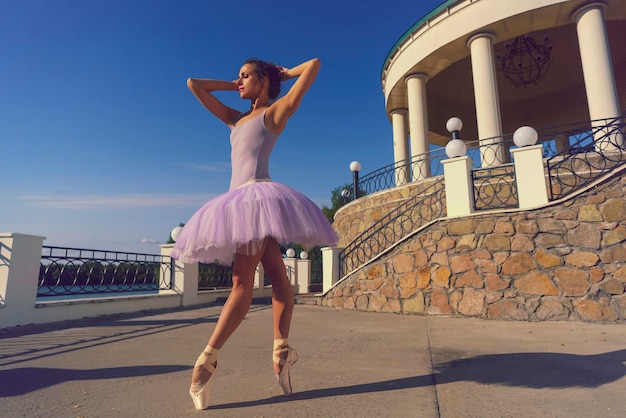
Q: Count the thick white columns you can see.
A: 4